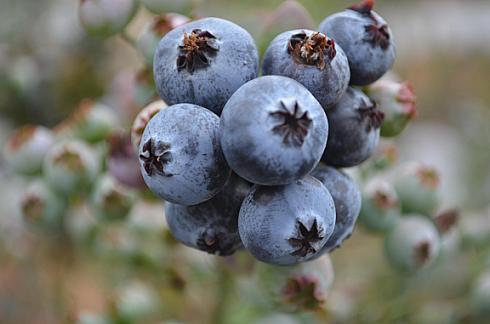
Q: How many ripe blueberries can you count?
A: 9